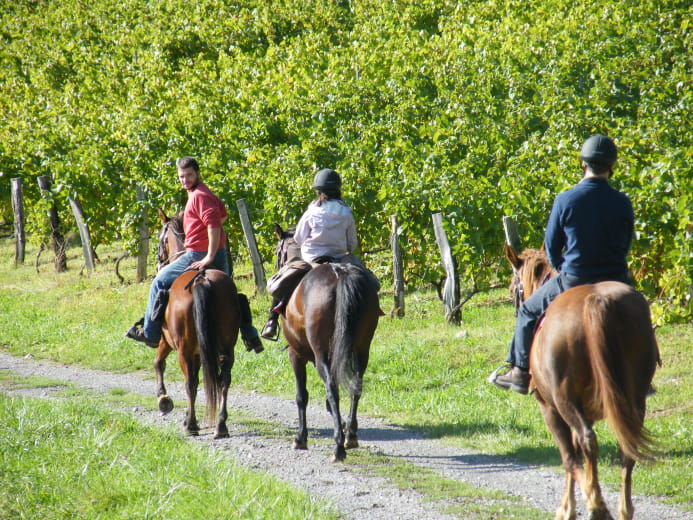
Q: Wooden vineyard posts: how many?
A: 8